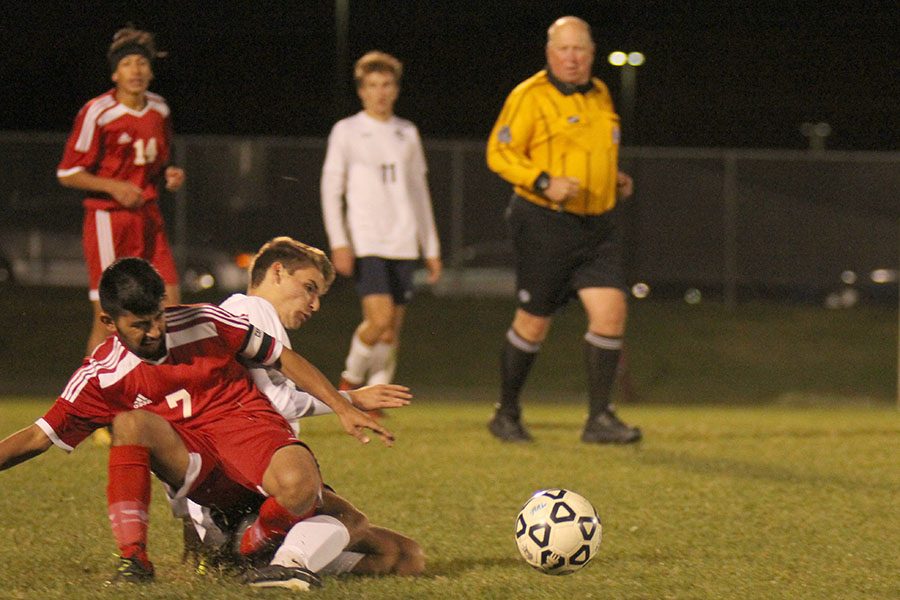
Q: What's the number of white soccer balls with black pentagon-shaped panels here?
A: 1